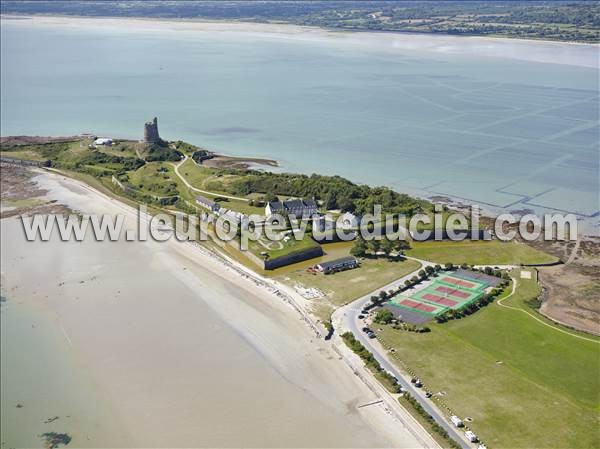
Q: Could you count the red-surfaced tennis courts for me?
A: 4